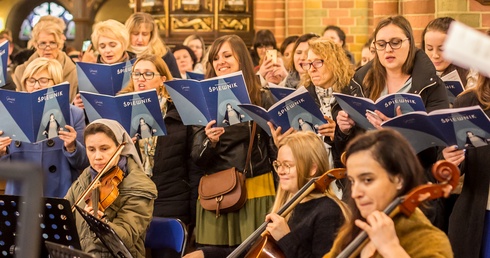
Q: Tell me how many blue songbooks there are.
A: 11